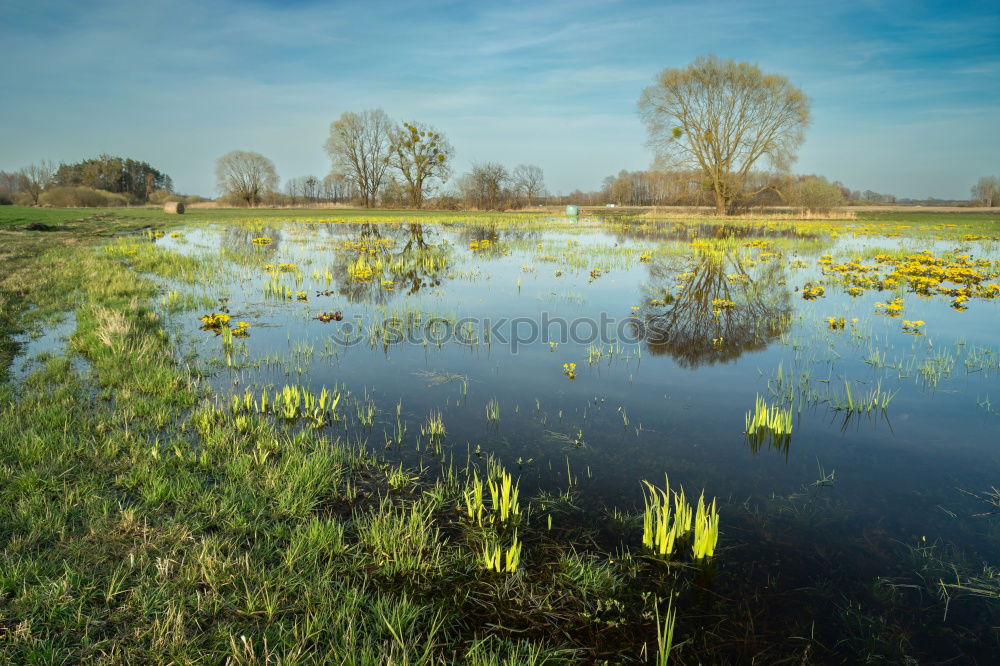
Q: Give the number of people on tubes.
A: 0